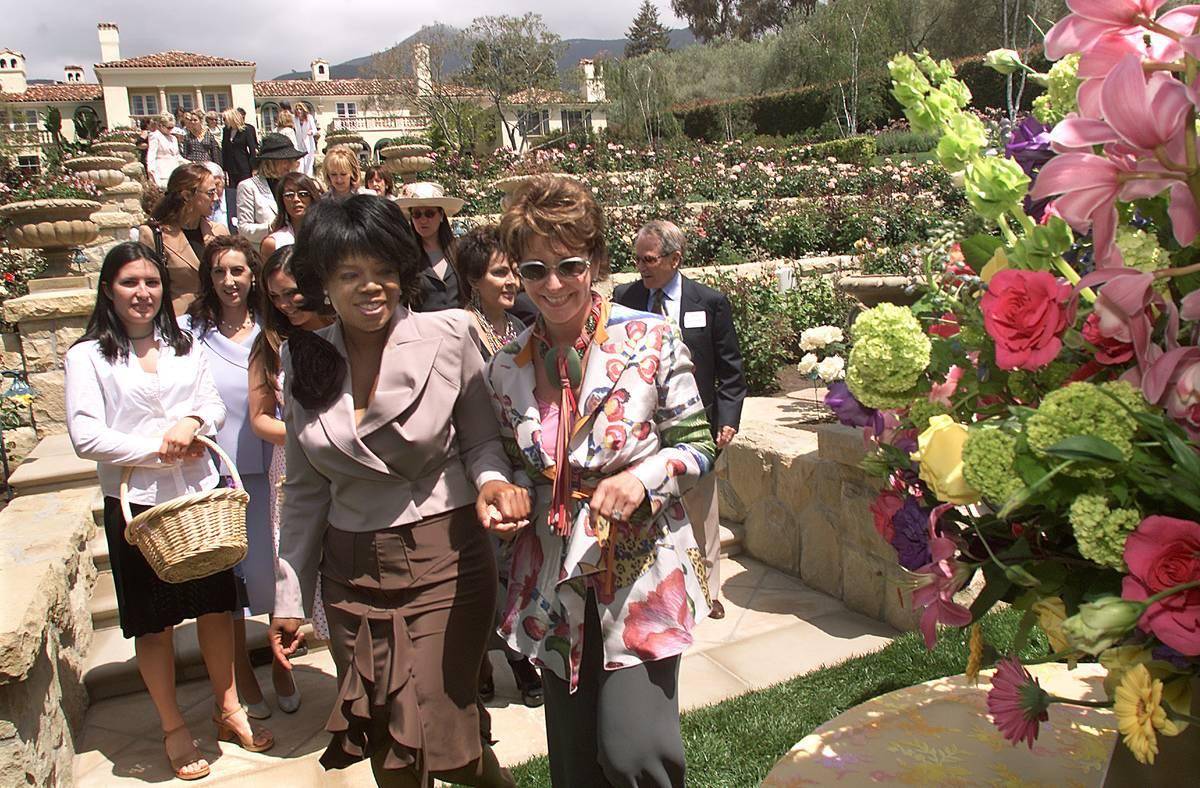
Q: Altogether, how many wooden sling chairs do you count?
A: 0